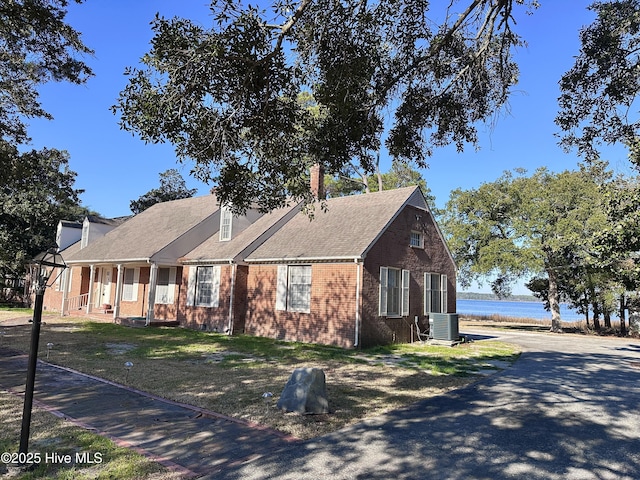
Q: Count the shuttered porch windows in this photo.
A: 2